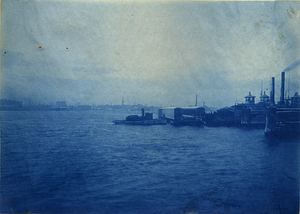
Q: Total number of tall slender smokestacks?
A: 2